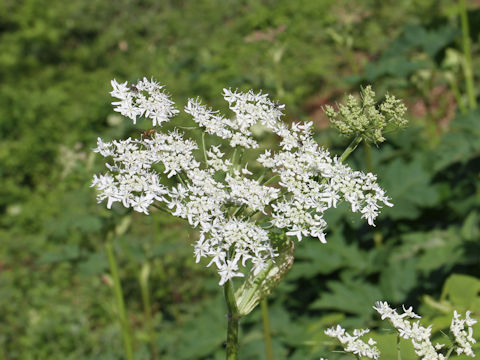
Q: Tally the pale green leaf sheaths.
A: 1